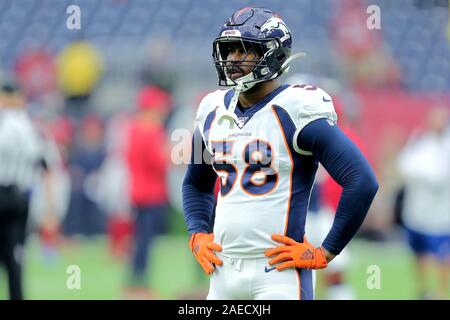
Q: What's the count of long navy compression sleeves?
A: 2